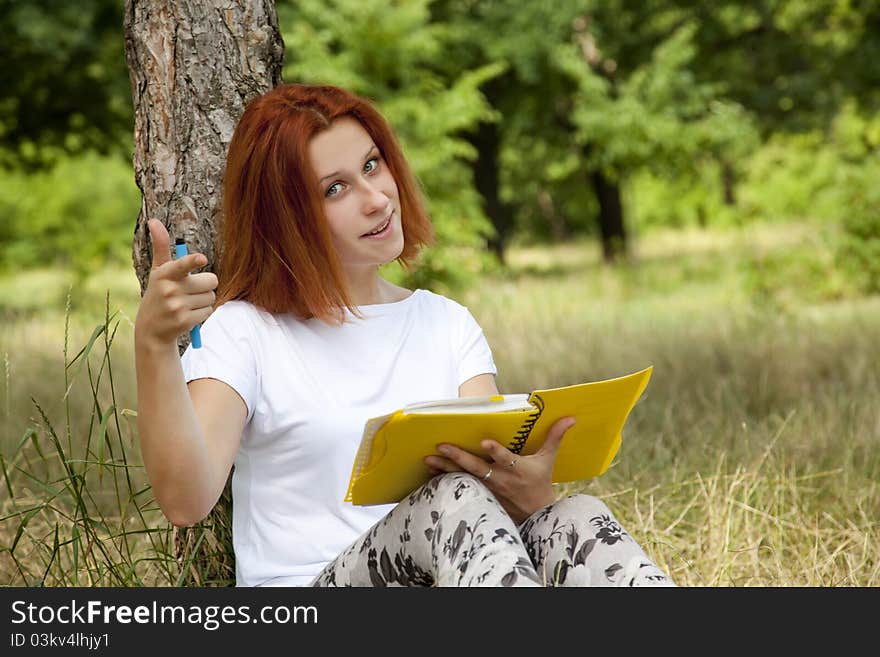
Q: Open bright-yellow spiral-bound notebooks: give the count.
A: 1